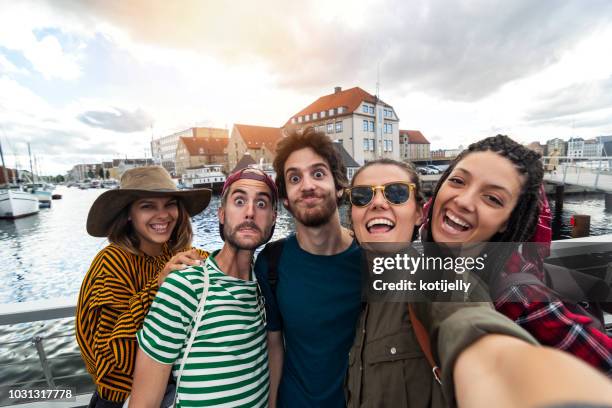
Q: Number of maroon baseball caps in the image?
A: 1